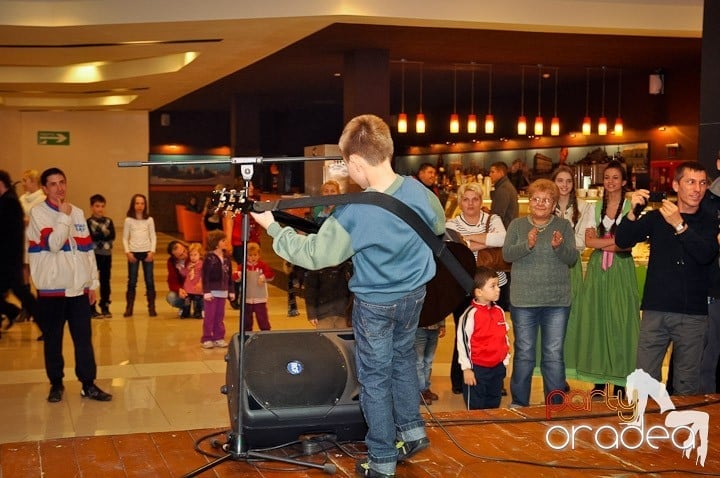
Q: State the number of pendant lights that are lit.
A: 11